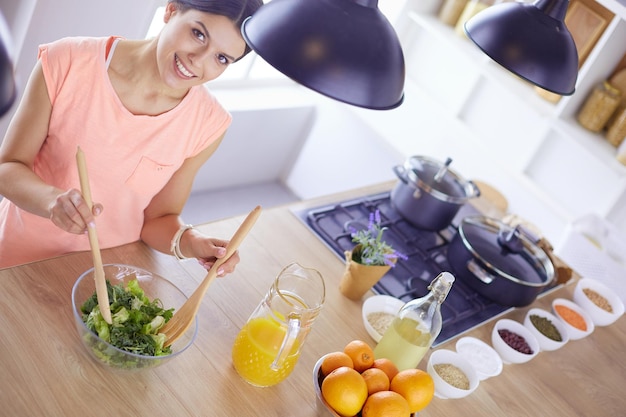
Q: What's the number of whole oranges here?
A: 7